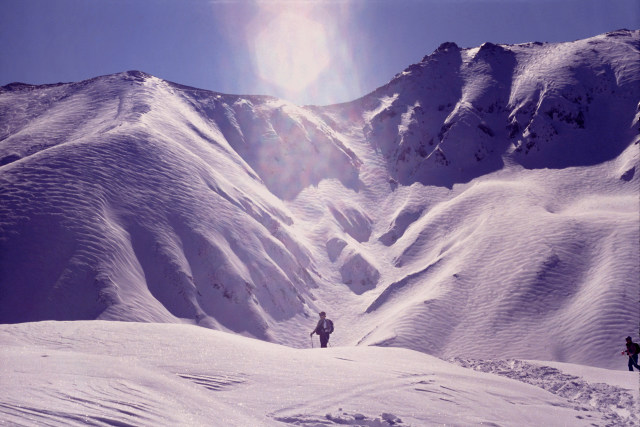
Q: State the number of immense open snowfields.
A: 1